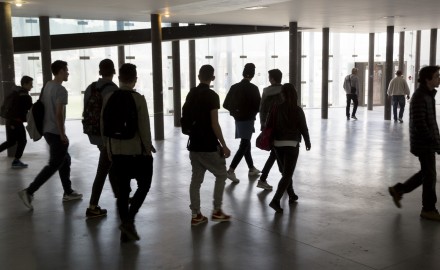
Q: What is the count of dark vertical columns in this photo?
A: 14